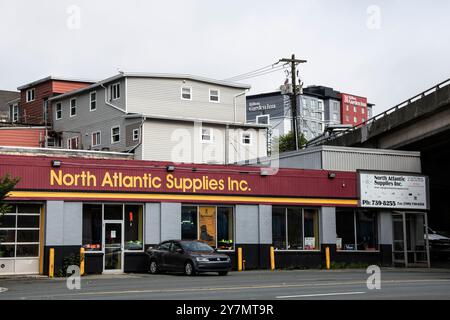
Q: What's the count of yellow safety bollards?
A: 5